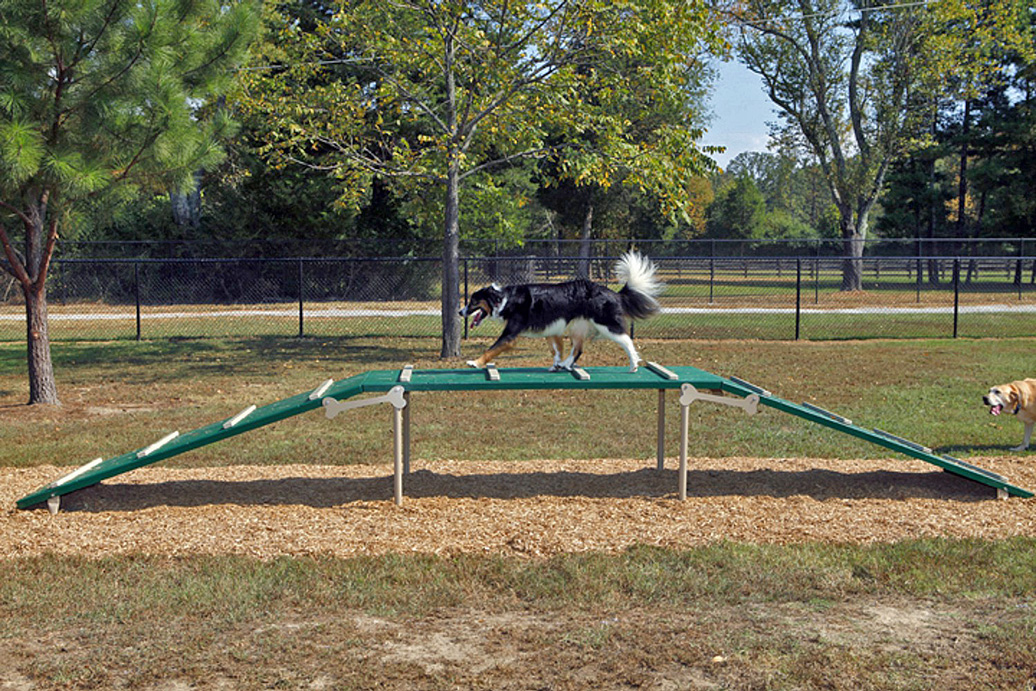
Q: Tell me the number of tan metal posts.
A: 4